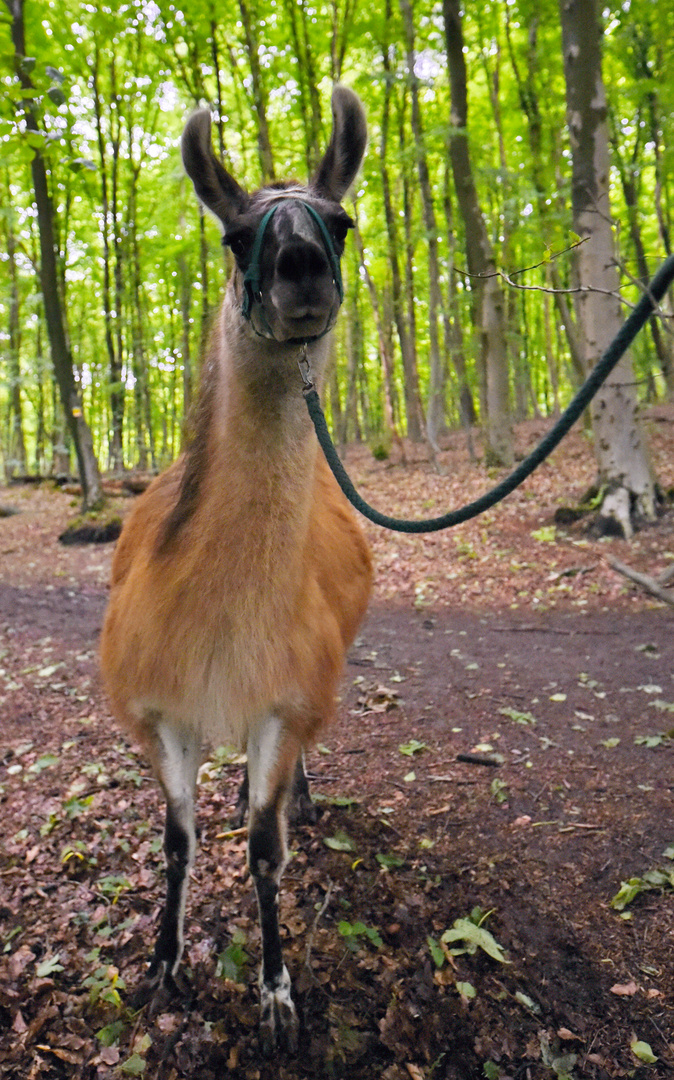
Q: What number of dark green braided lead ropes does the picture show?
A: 1